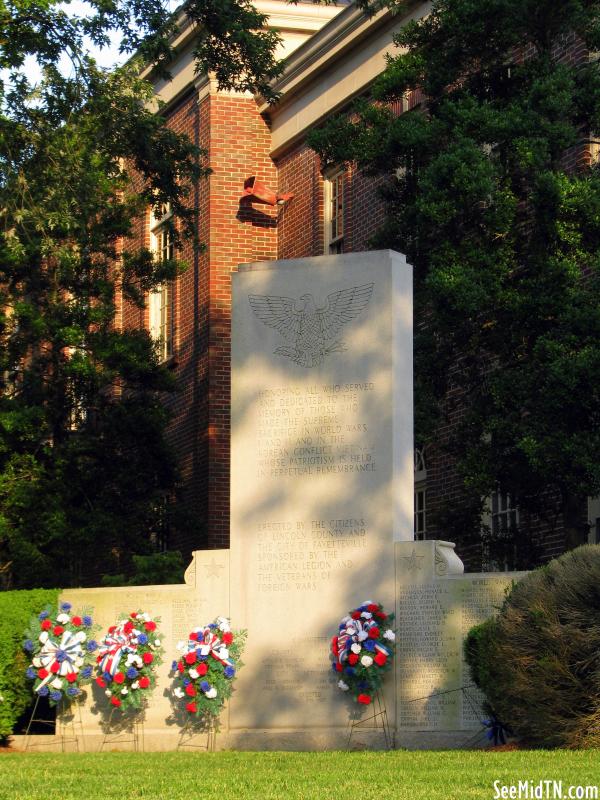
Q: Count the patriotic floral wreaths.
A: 4